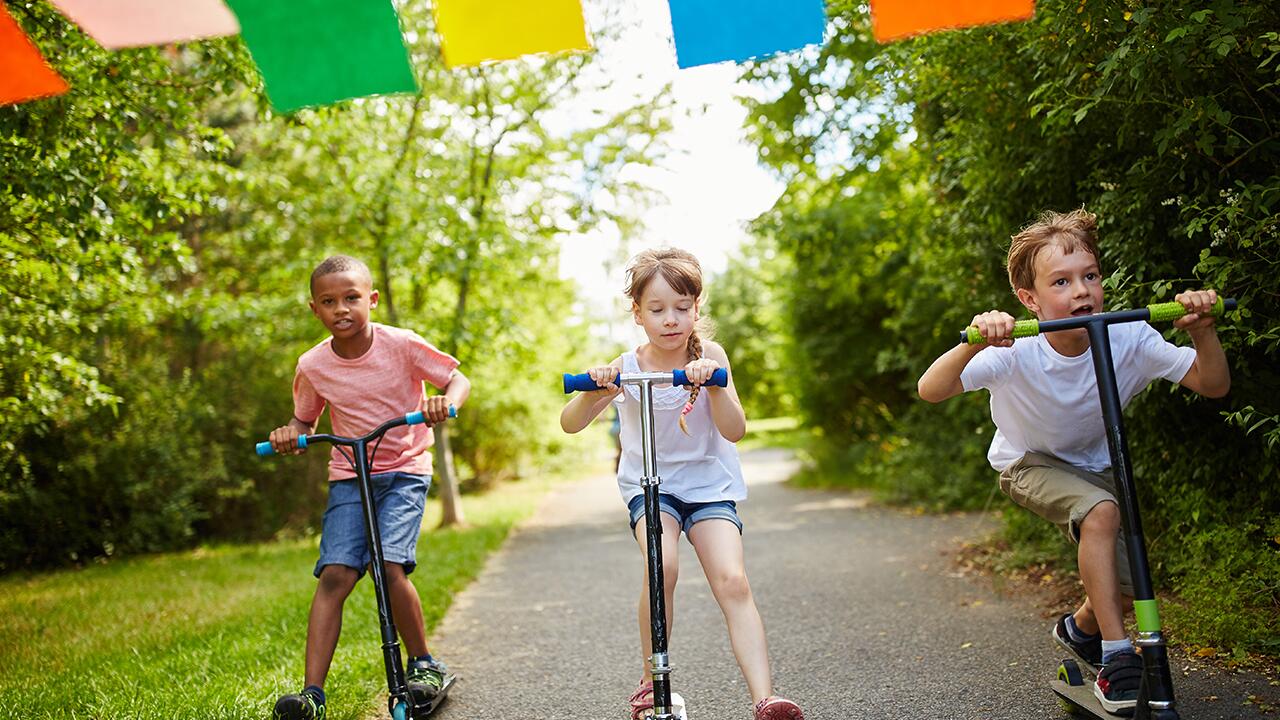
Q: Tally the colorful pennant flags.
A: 6